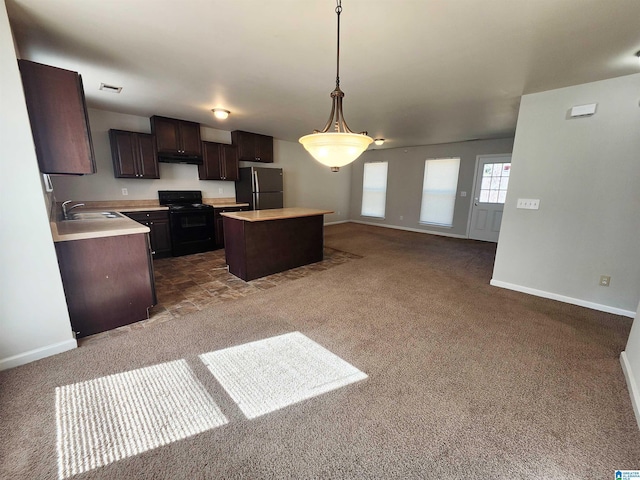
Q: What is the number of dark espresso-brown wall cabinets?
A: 5